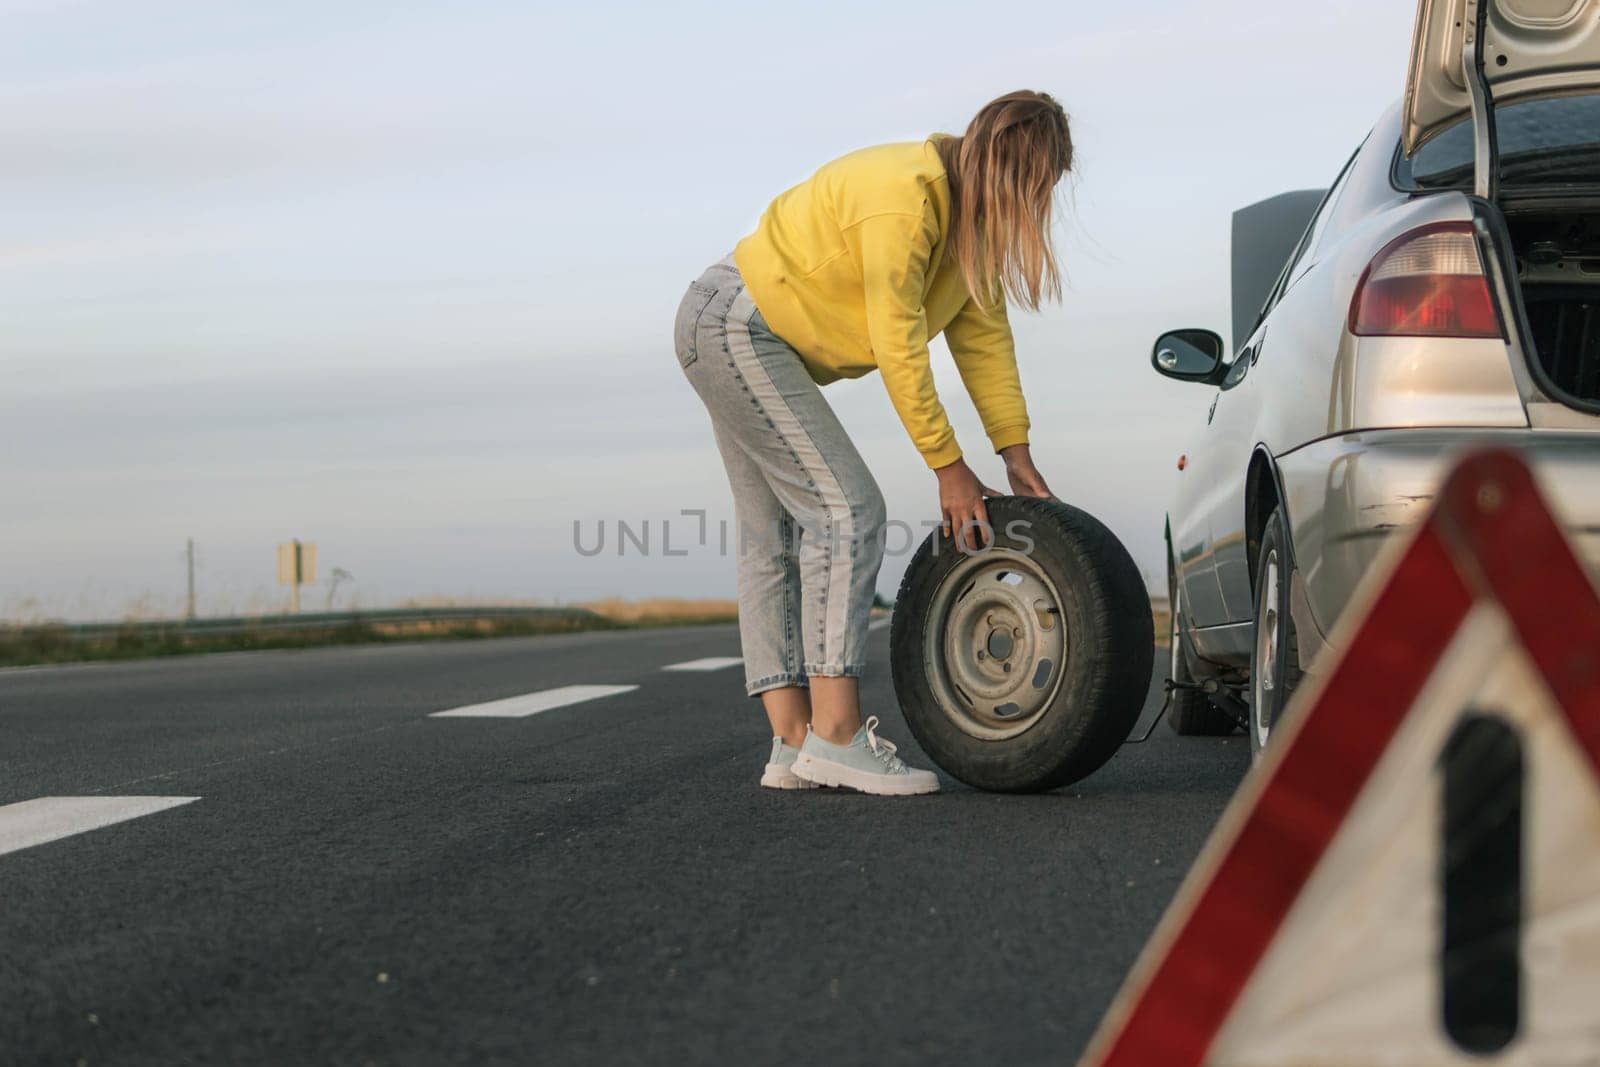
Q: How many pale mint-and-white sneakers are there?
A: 2